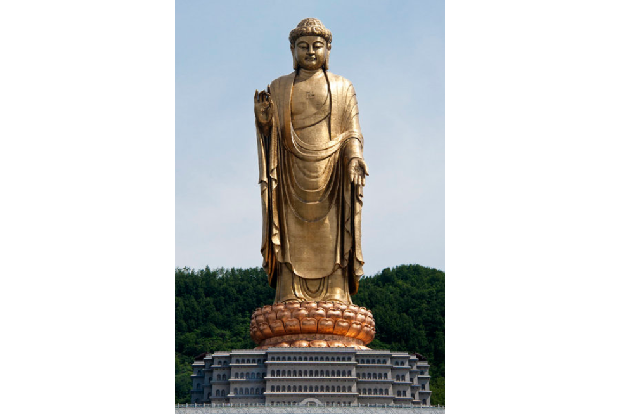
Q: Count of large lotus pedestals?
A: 1